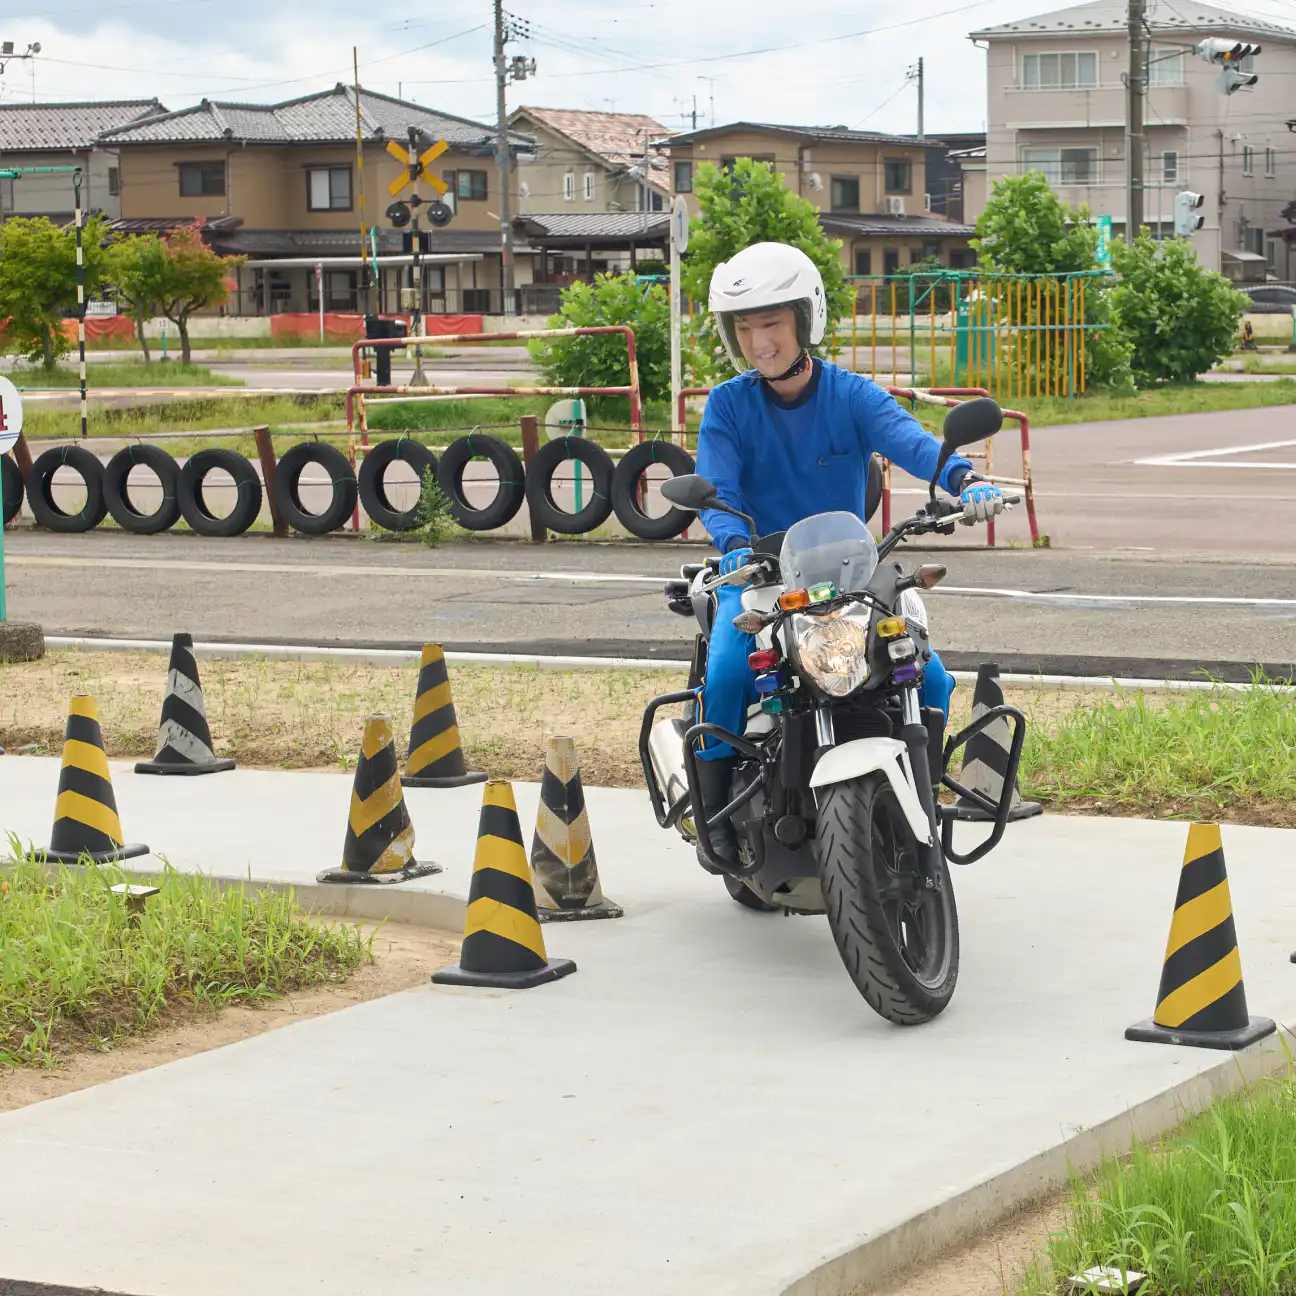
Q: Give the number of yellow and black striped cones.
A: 6